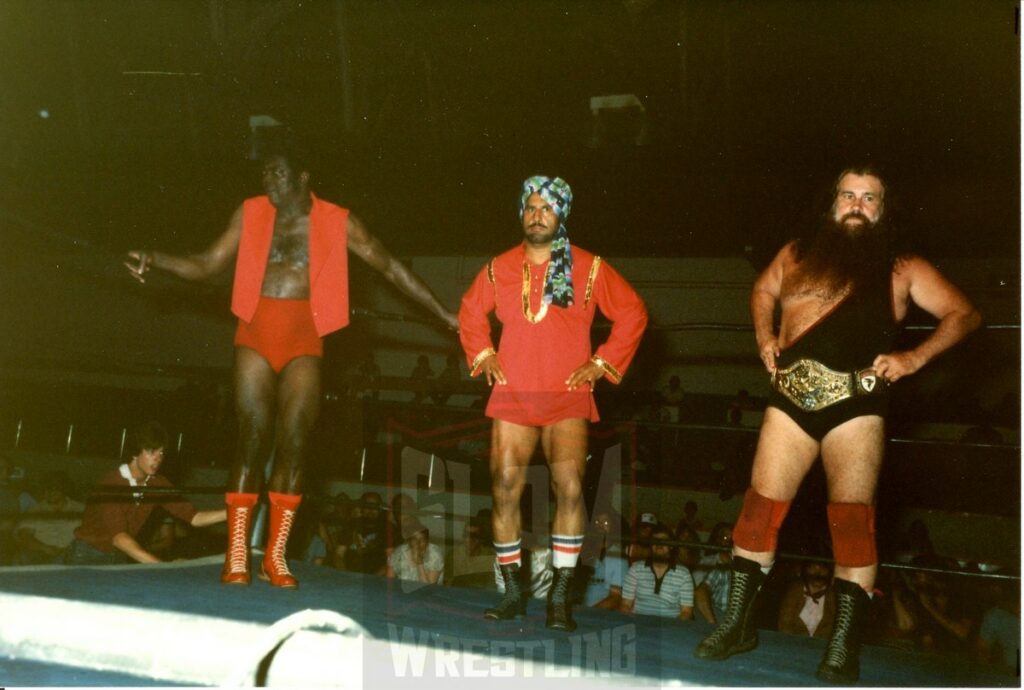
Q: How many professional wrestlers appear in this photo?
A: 3